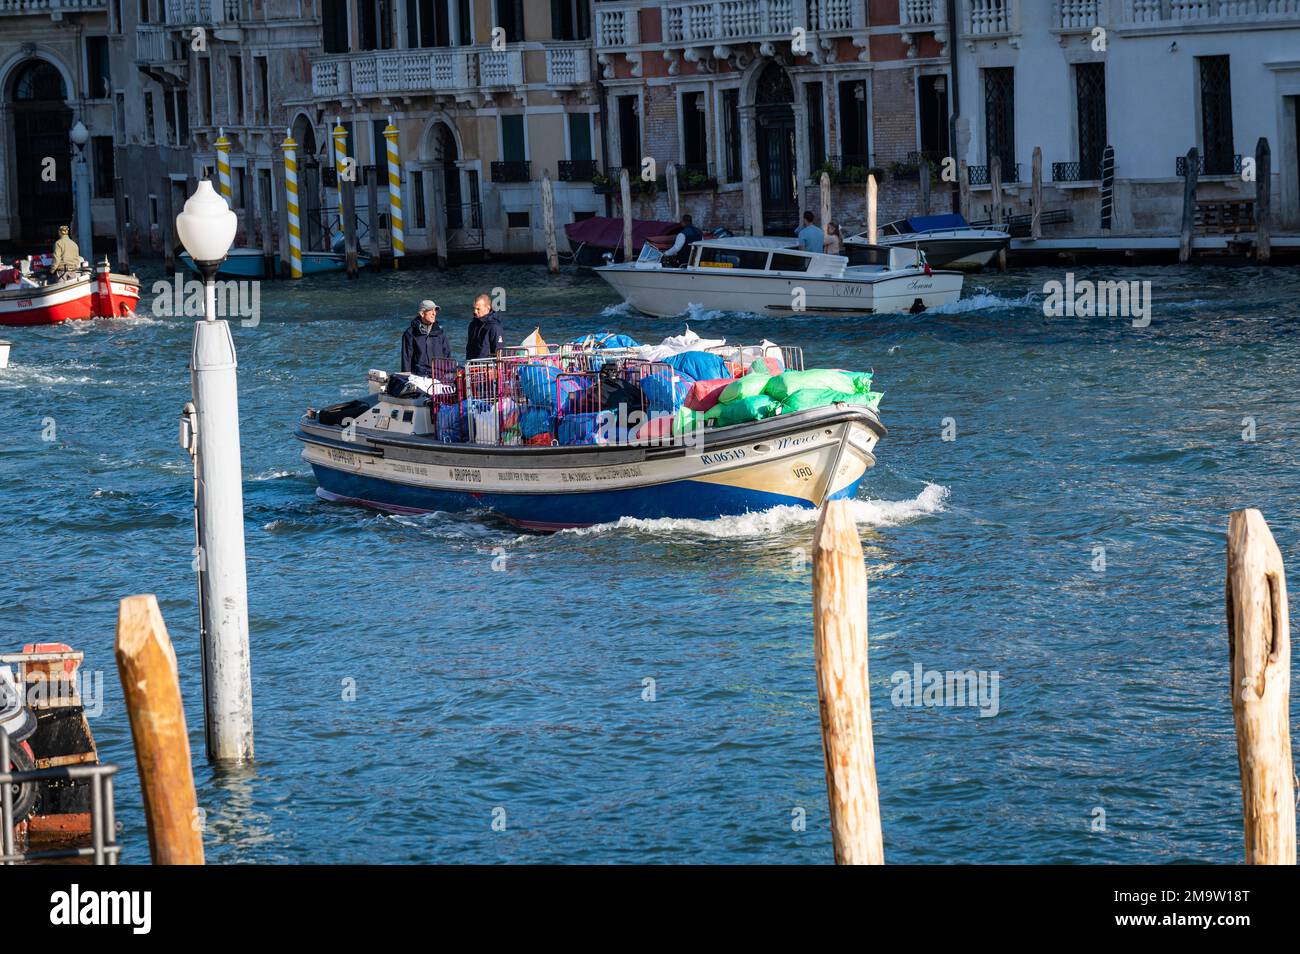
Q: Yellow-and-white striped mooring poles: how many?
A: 4